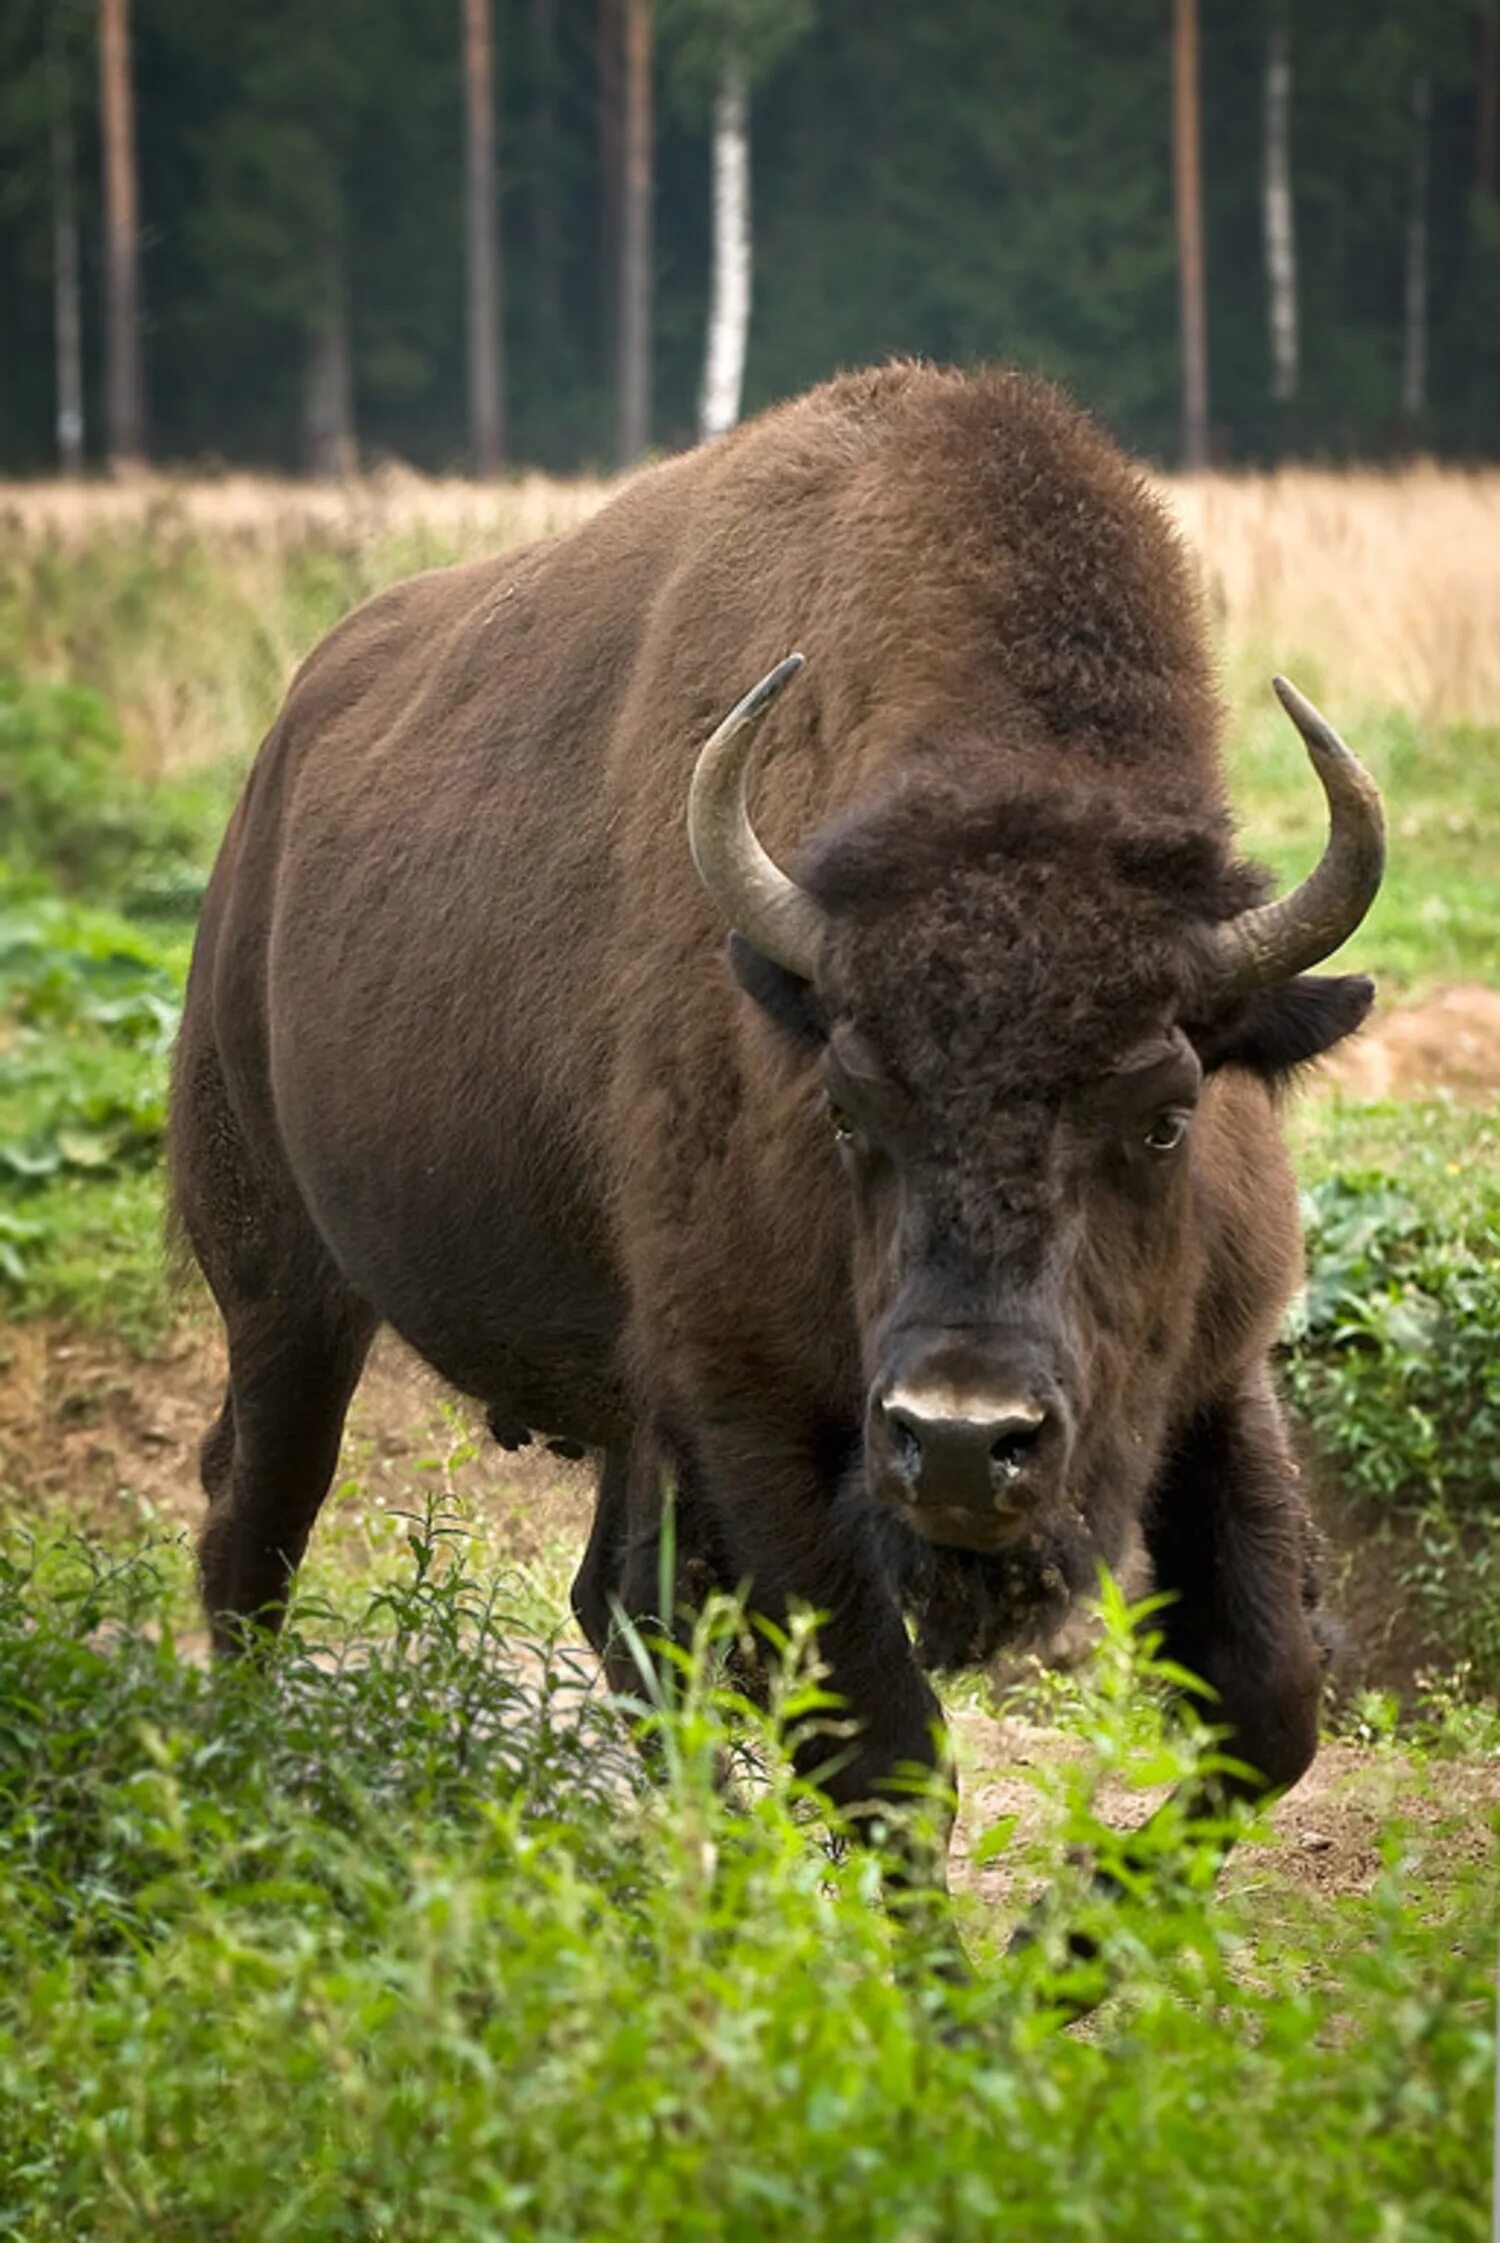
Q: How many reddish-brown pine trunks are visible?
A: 4